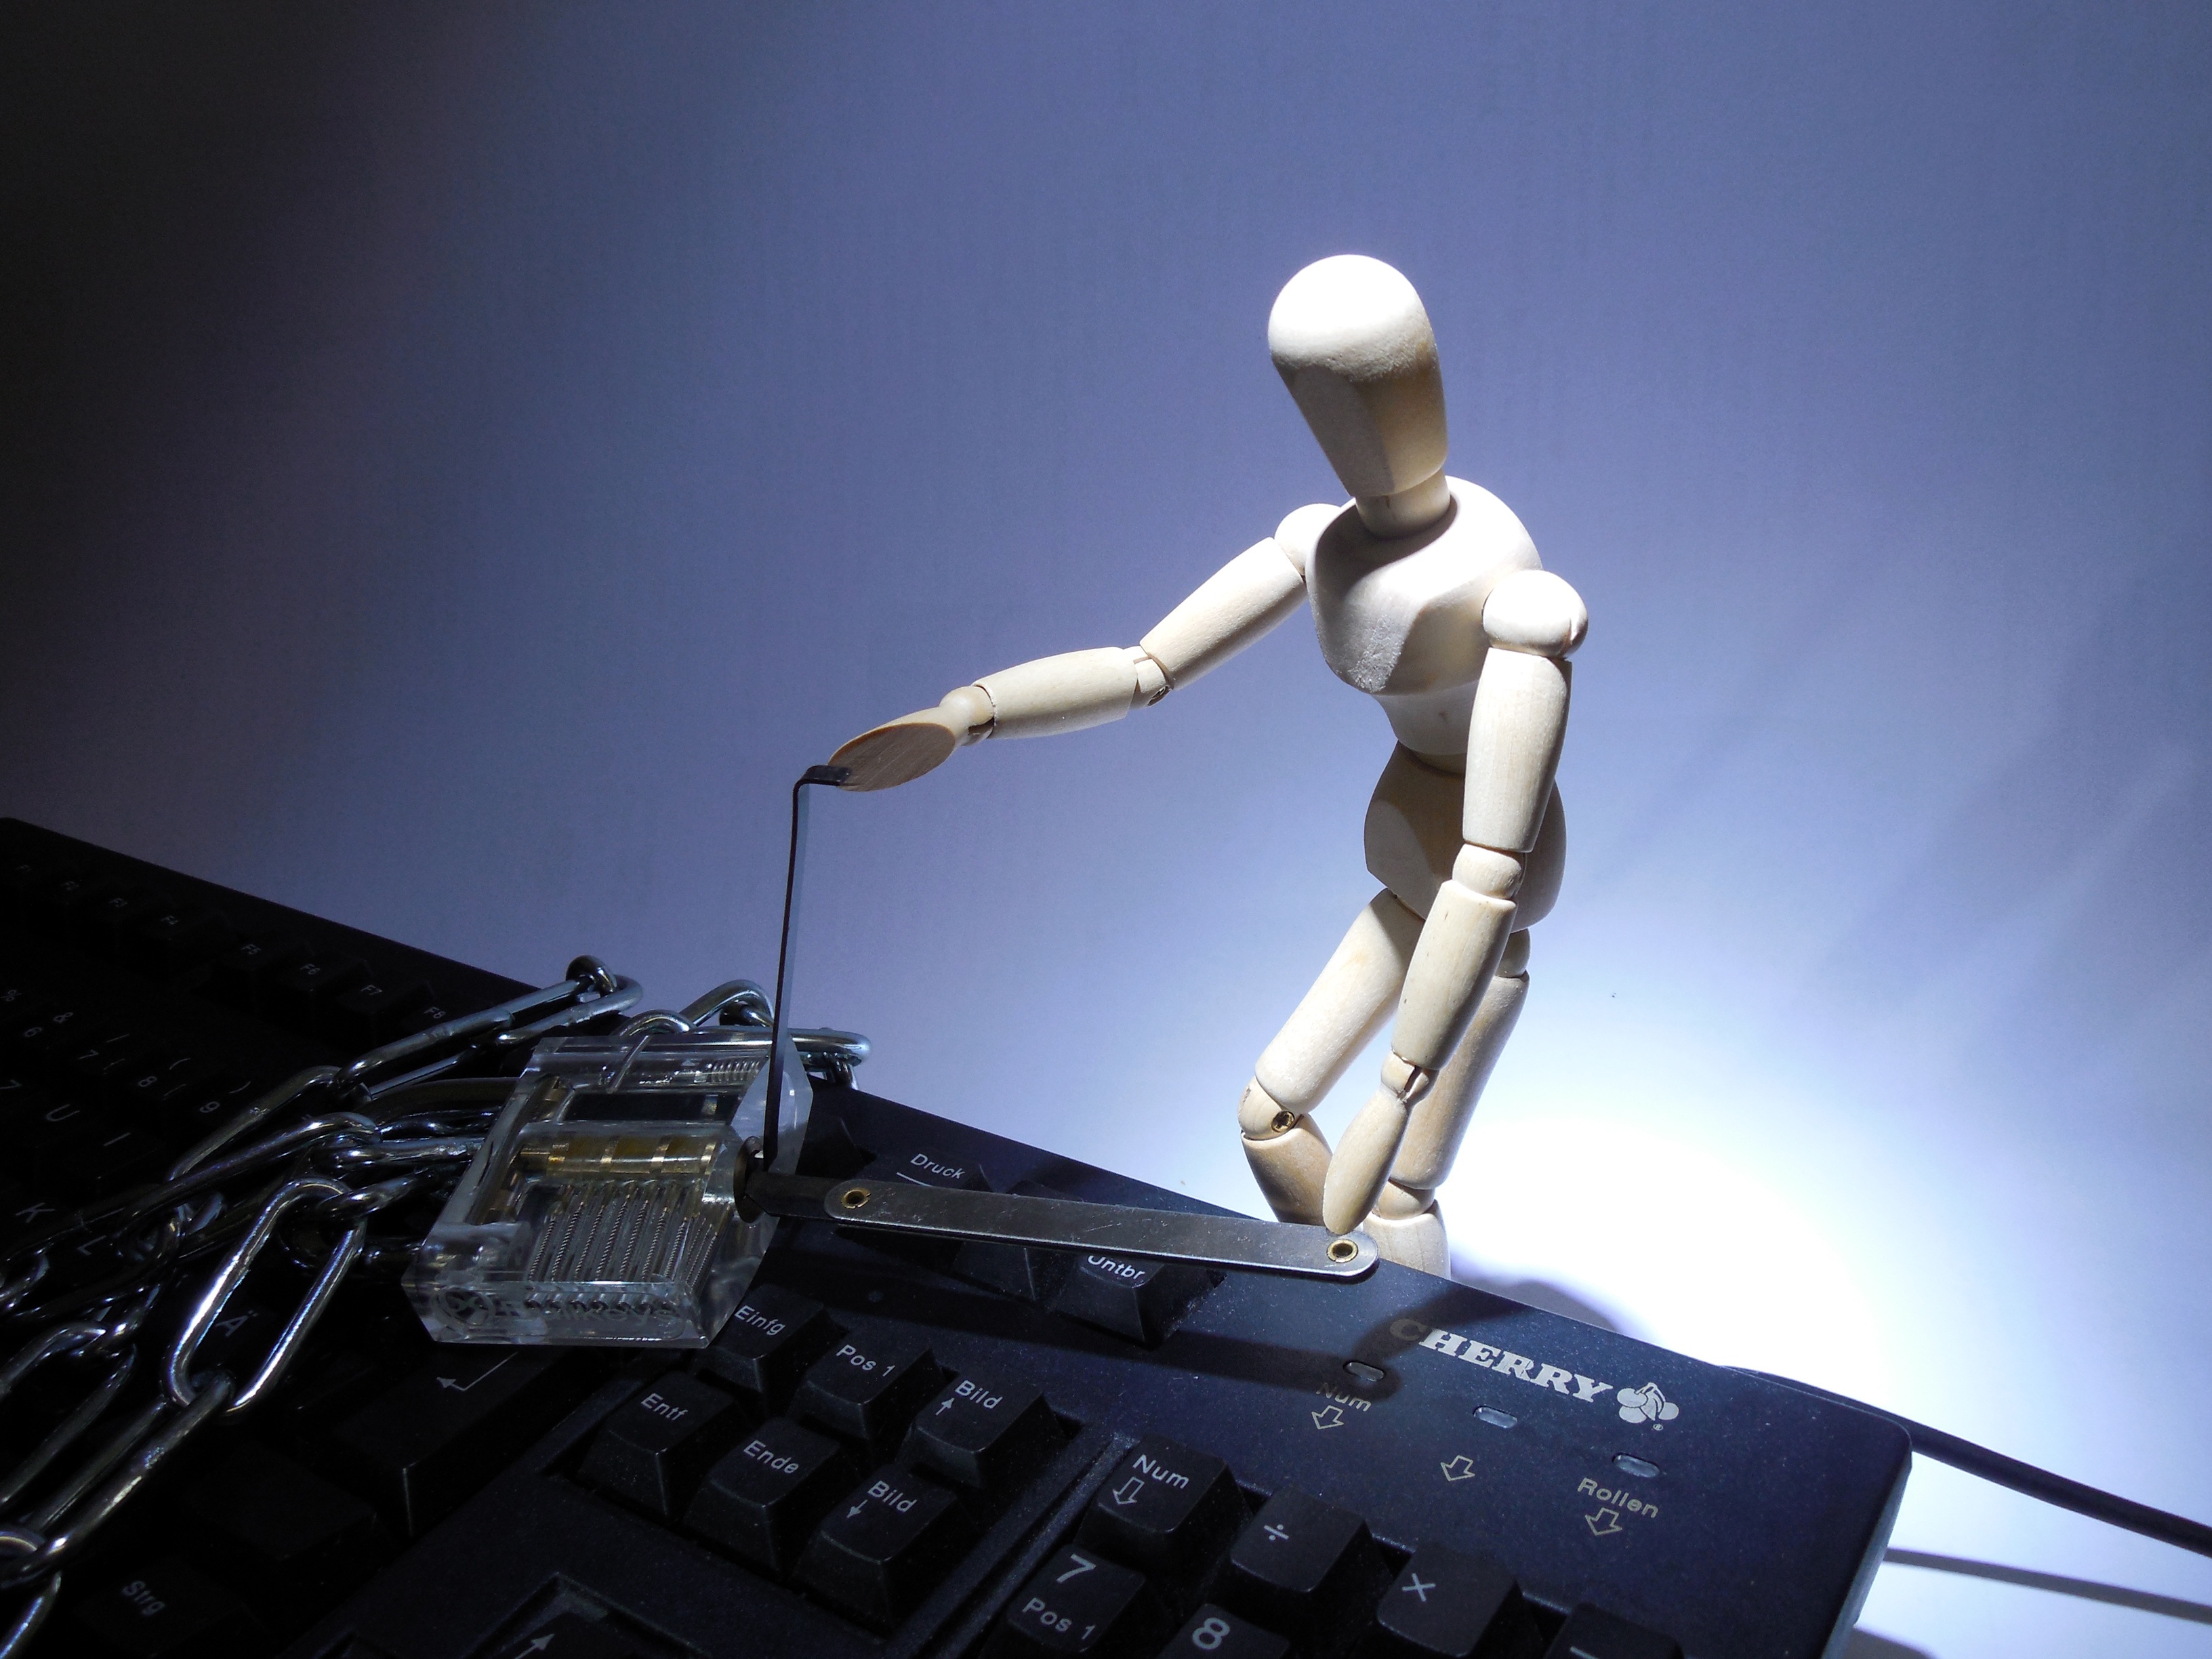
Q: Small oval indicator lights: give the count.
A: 3